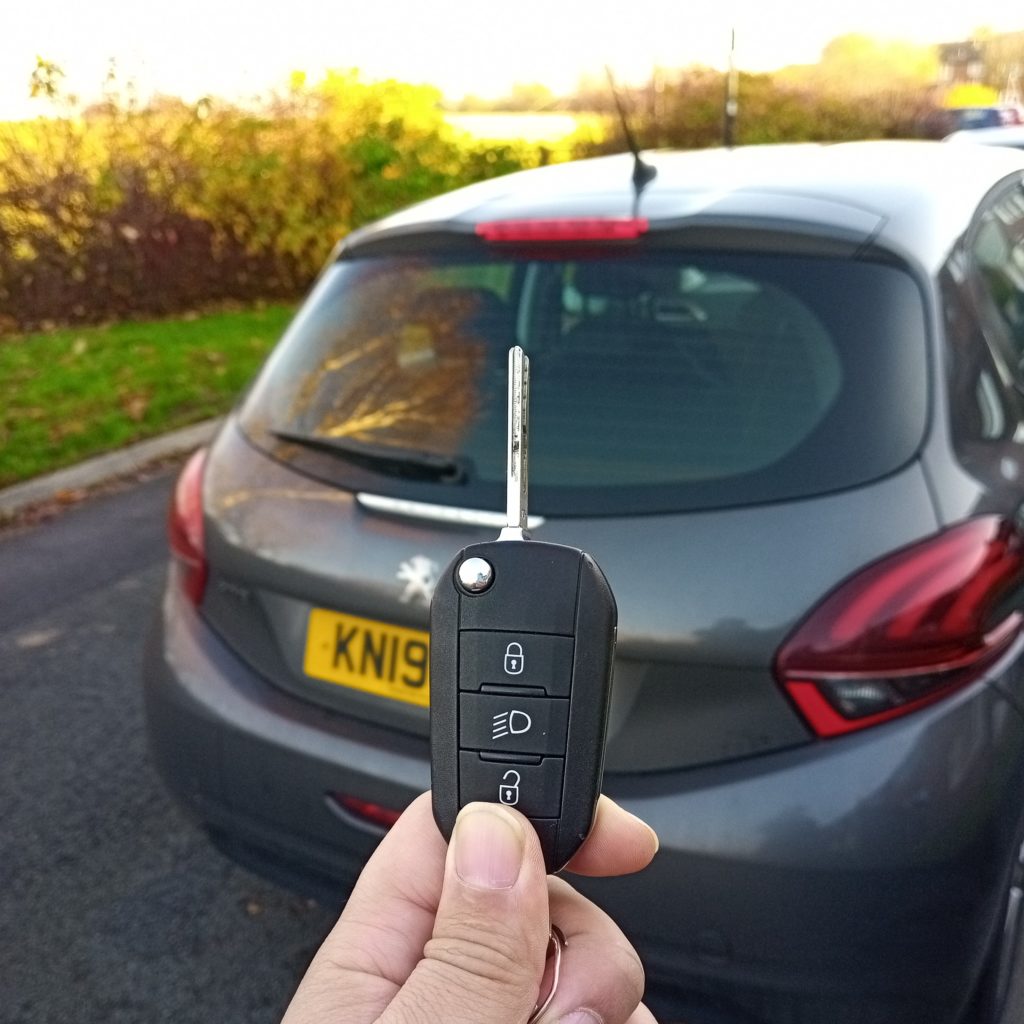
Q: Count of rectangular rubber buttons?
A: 3